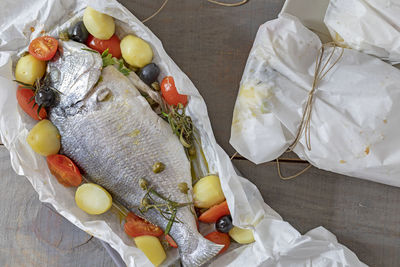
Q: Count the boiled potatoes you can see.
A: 8